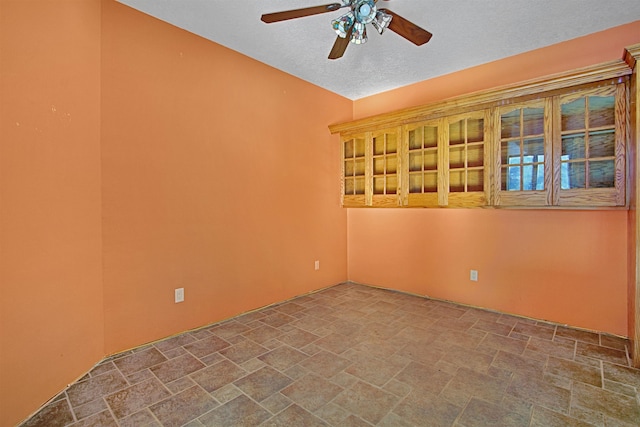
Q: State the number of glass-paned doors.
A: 6